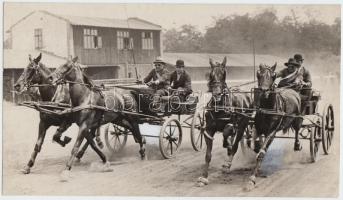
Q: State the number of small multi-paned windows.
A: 4